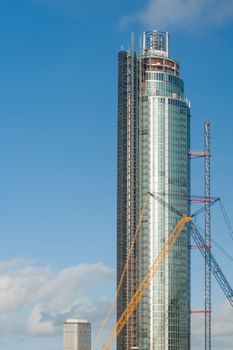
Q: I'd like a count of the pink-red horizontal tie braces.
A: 4